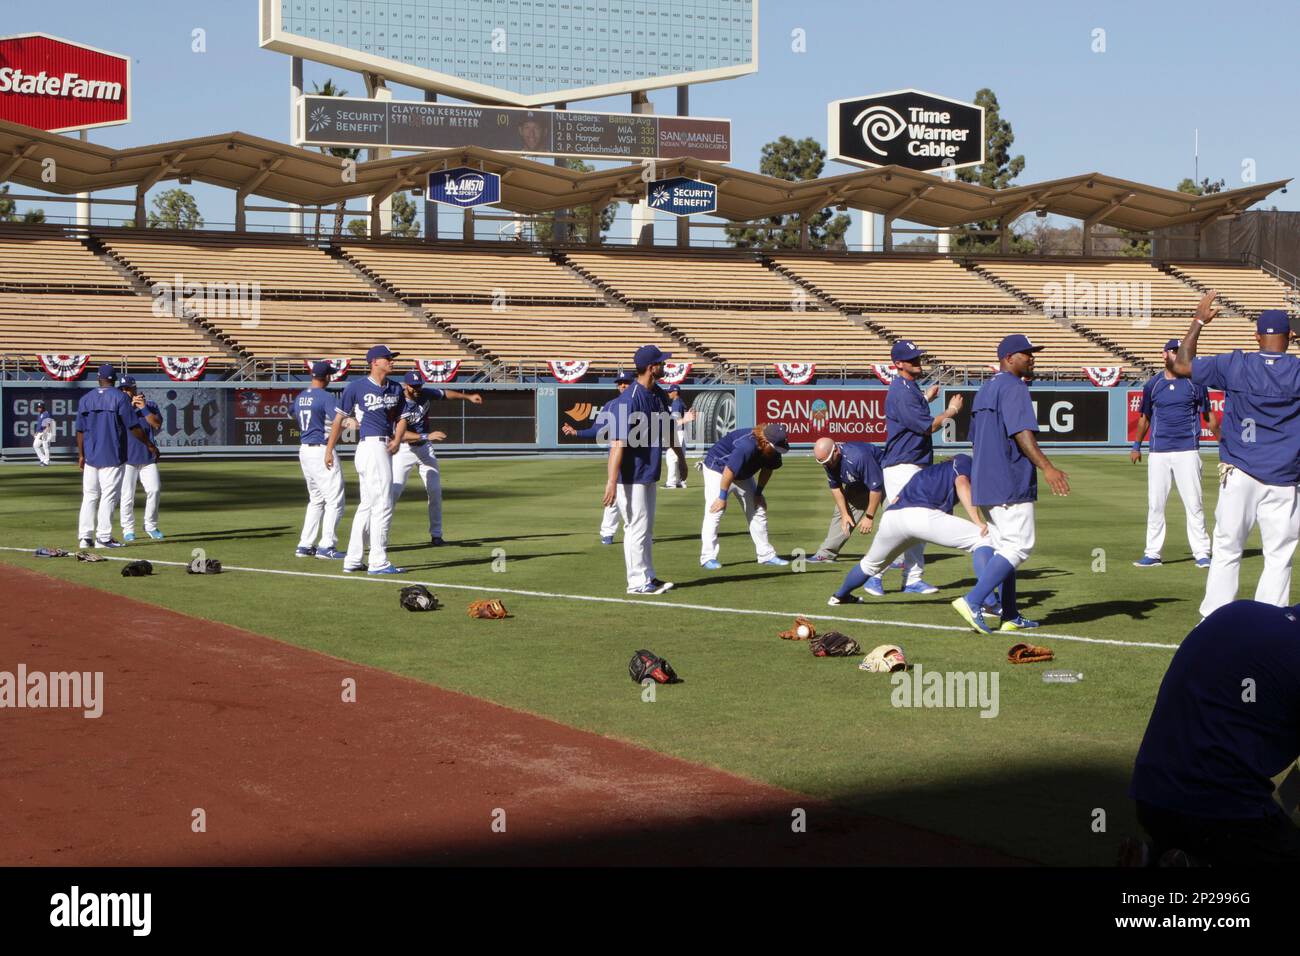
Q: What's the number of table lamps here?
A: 0